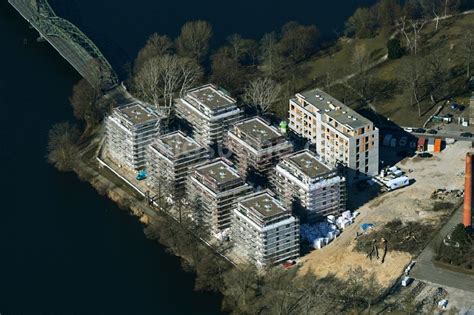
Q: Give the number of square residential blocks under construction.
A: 7